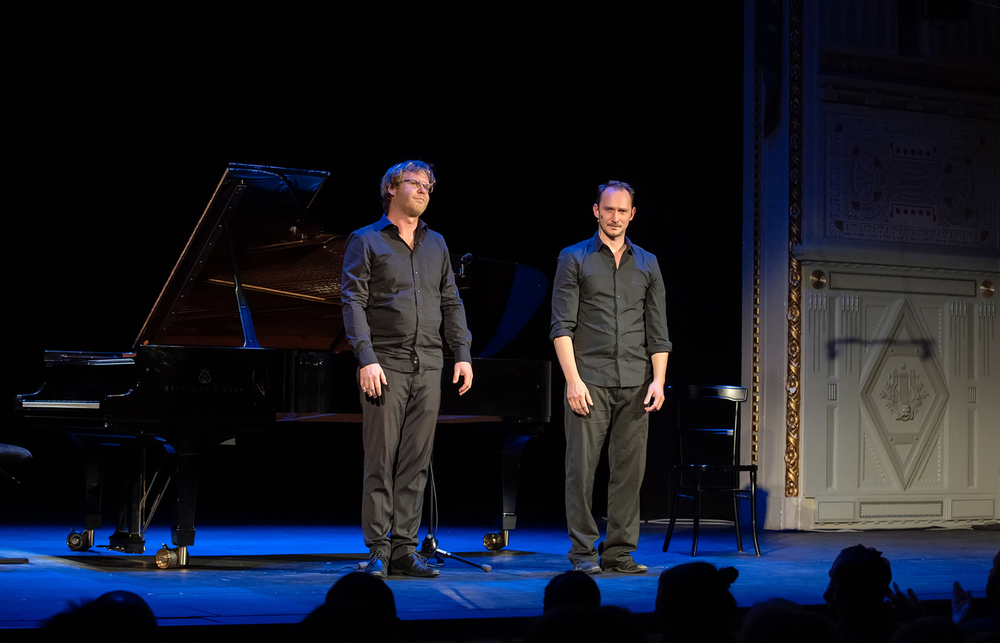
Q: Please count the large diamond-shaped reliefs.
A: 1